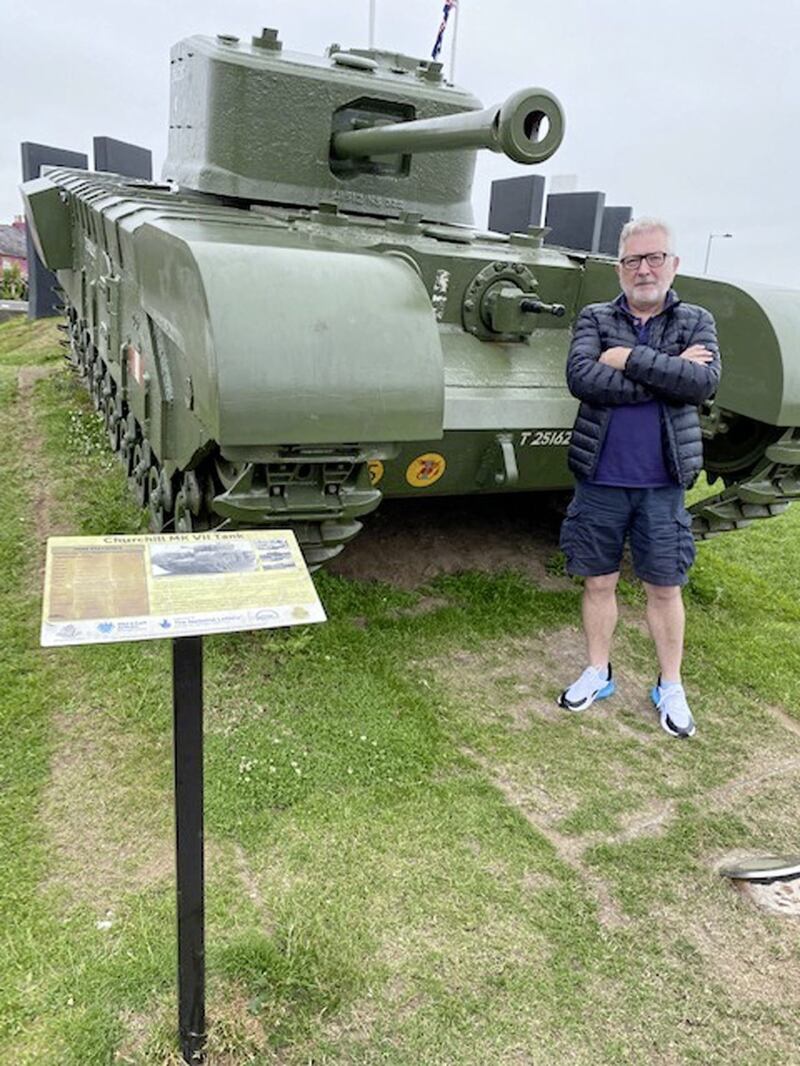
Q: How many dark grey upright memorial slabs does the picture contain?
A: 5